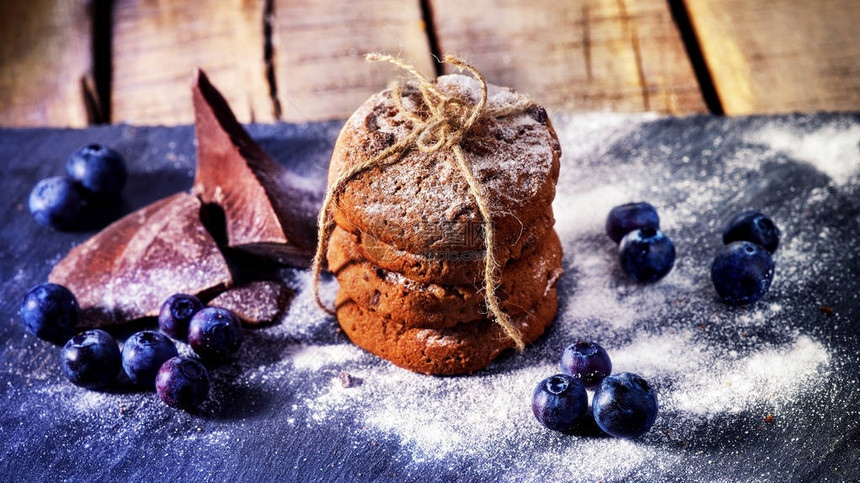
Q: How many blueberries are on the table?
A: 15